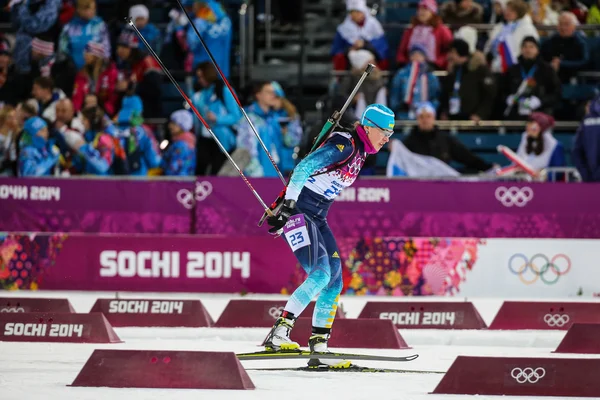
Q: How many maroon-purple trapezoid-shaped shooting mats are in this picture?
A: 10